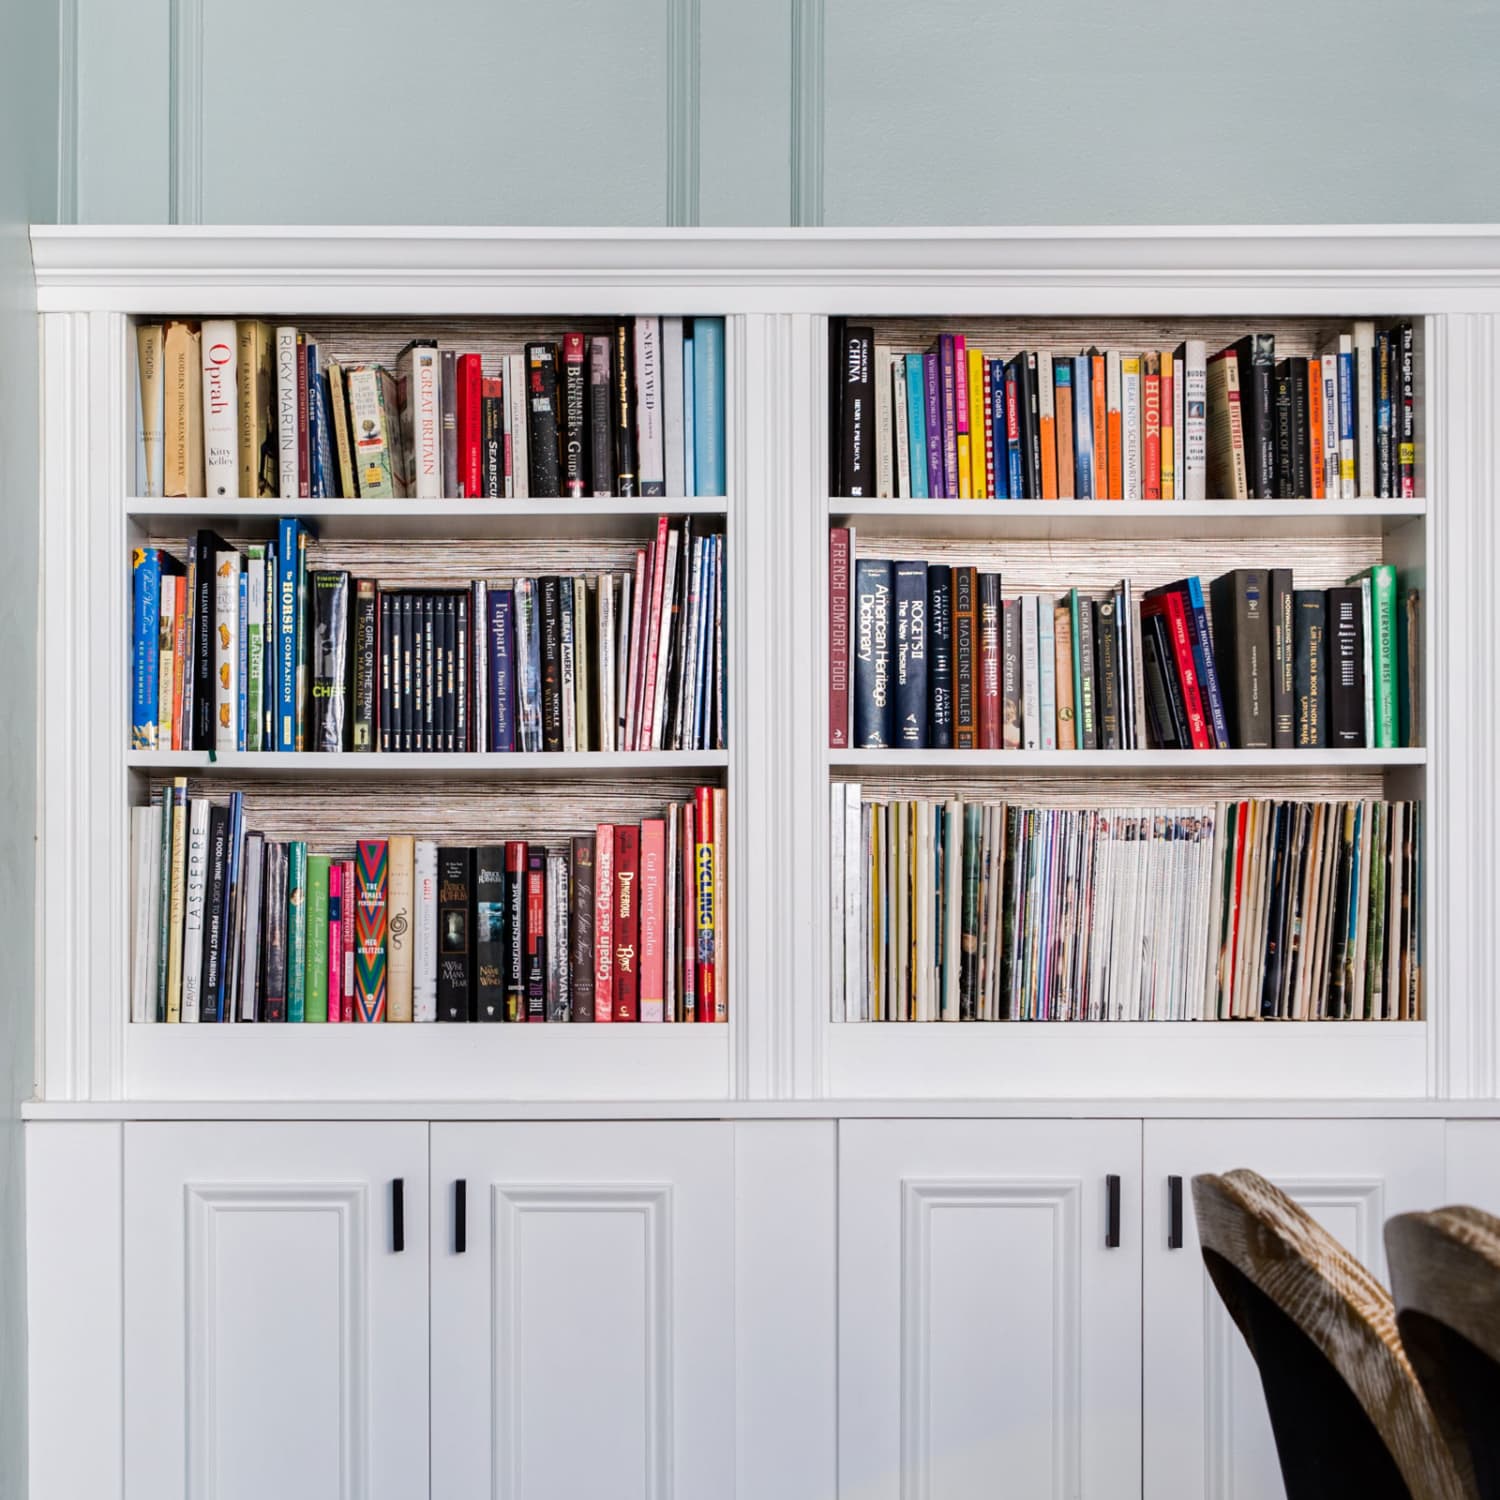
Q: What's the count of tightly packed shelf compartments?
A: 6